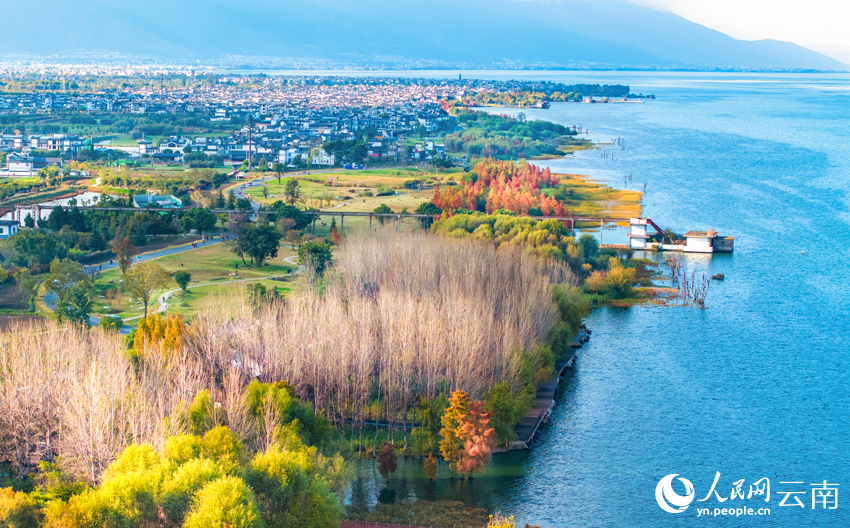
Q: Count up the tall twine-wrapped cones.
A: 0